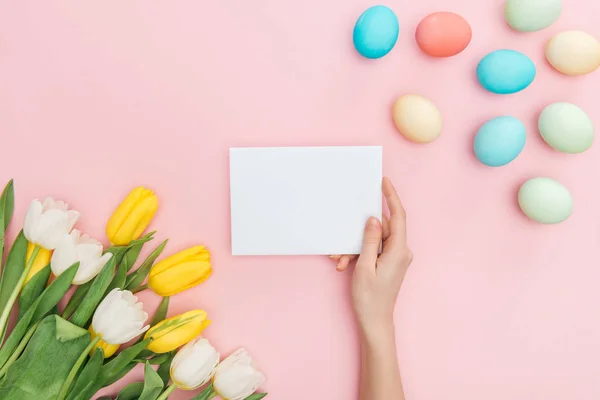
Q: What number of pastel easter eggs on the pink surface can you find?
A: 9